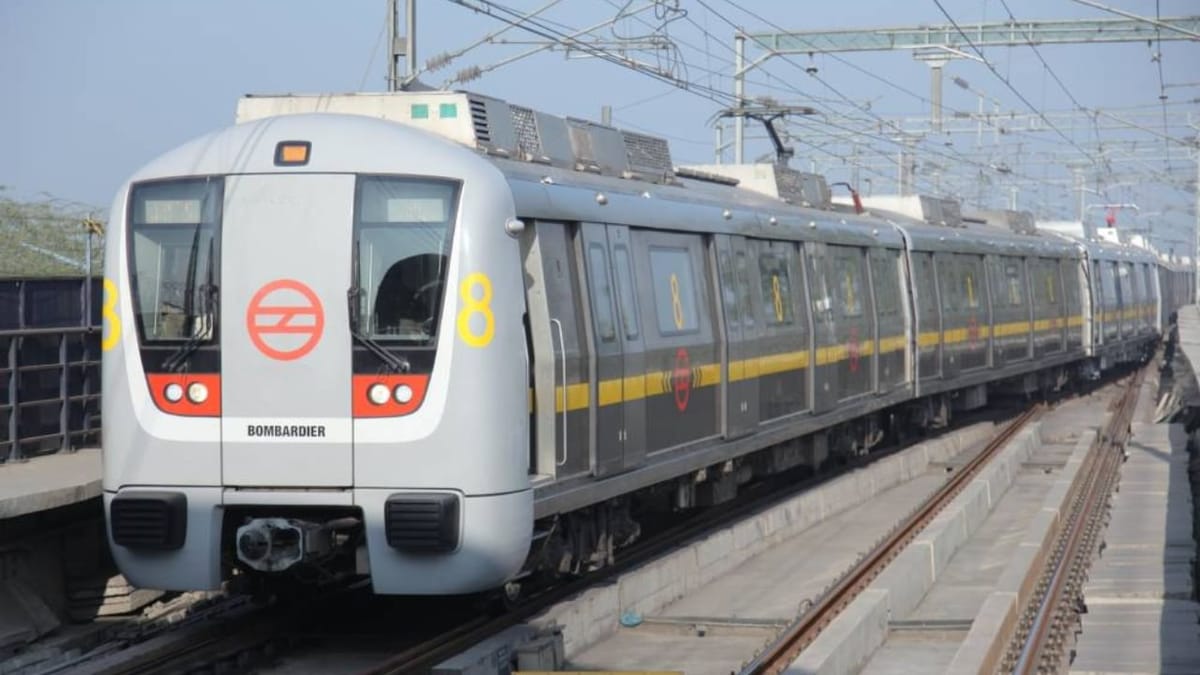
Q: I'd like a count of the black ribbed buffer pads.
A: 2